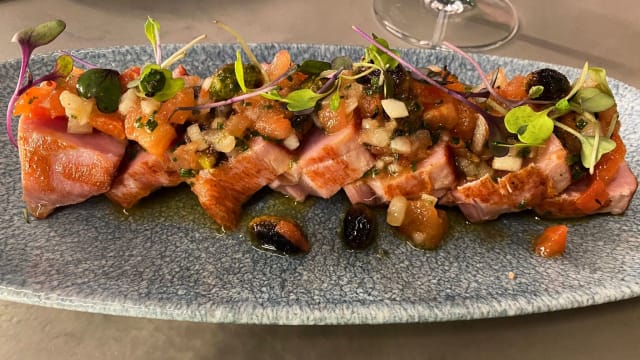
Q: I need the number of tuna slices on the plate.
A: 7